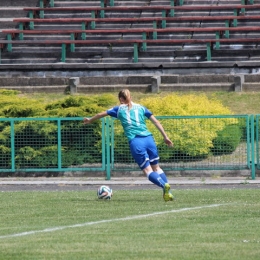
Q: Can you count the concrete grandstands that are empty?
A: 1